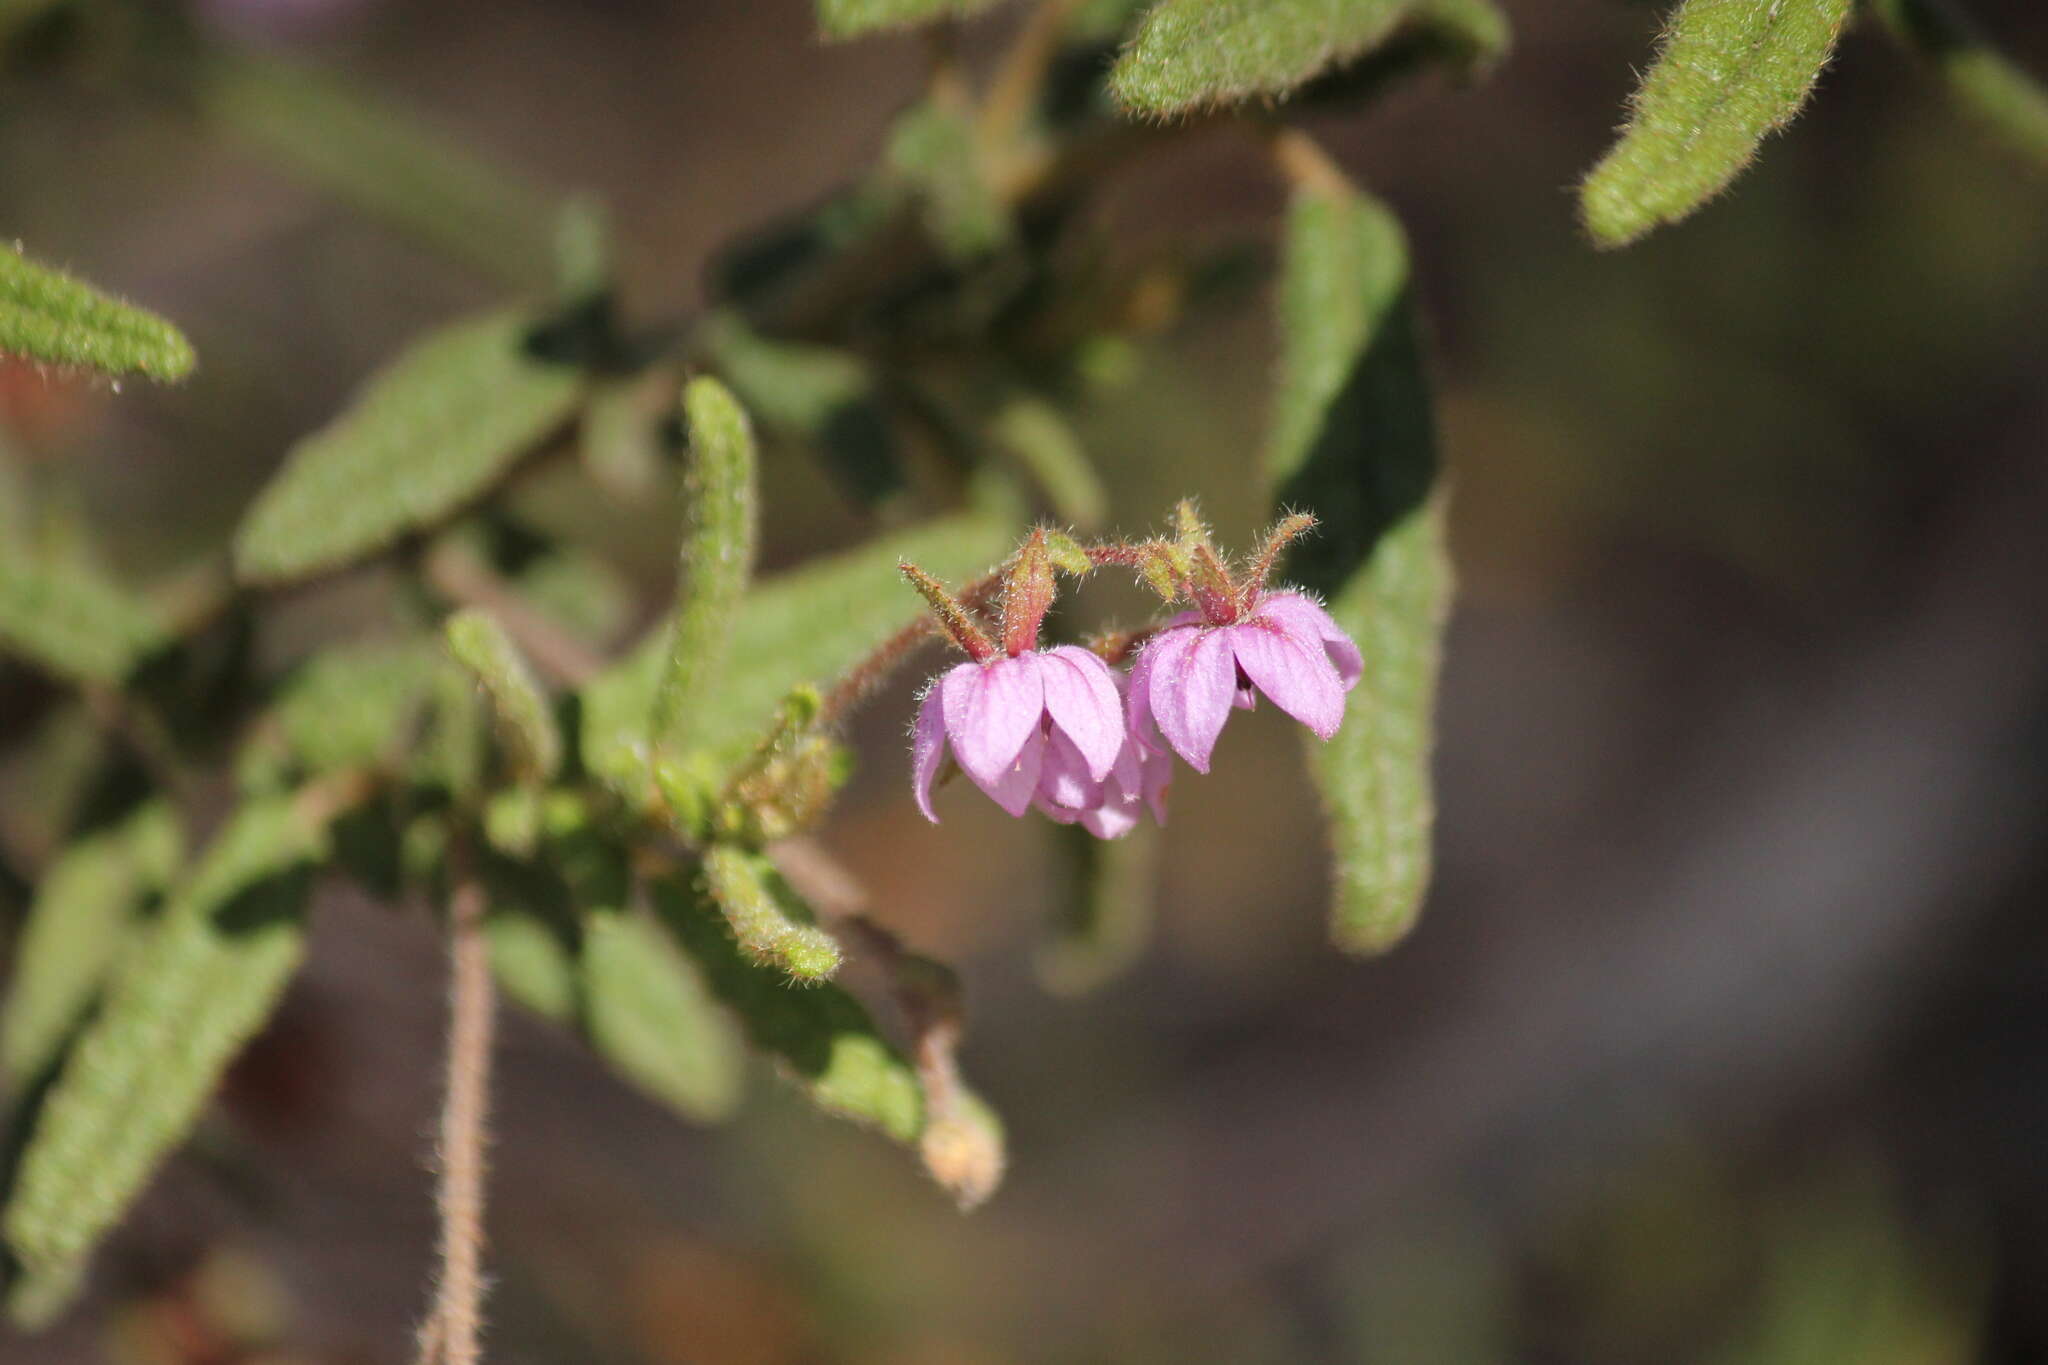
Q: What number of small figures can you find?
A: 0